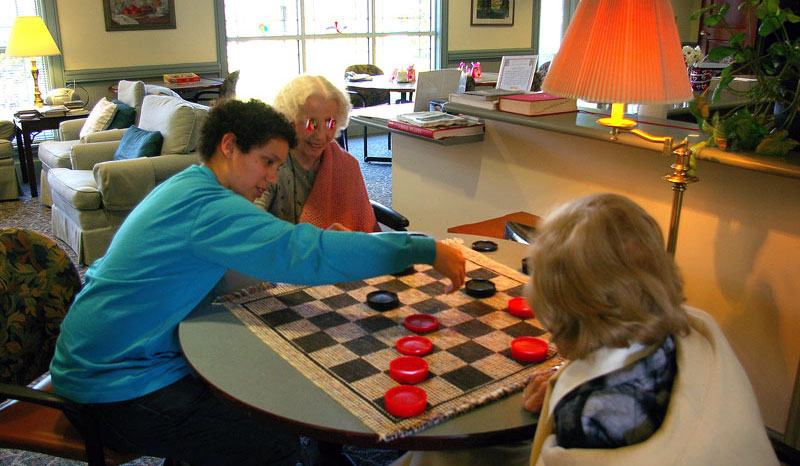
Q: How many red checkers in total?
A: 6